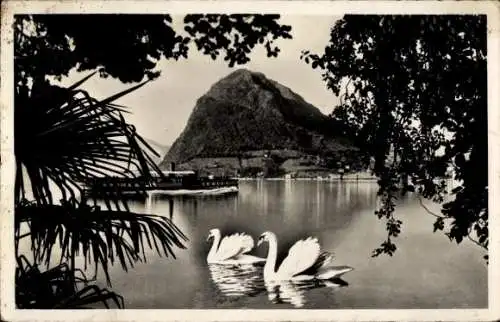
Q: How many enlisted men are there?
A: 0